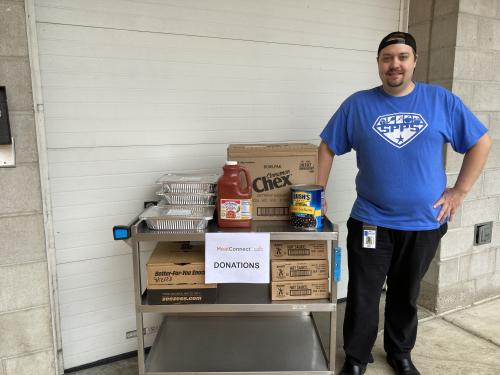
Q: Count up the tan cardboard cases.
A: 5